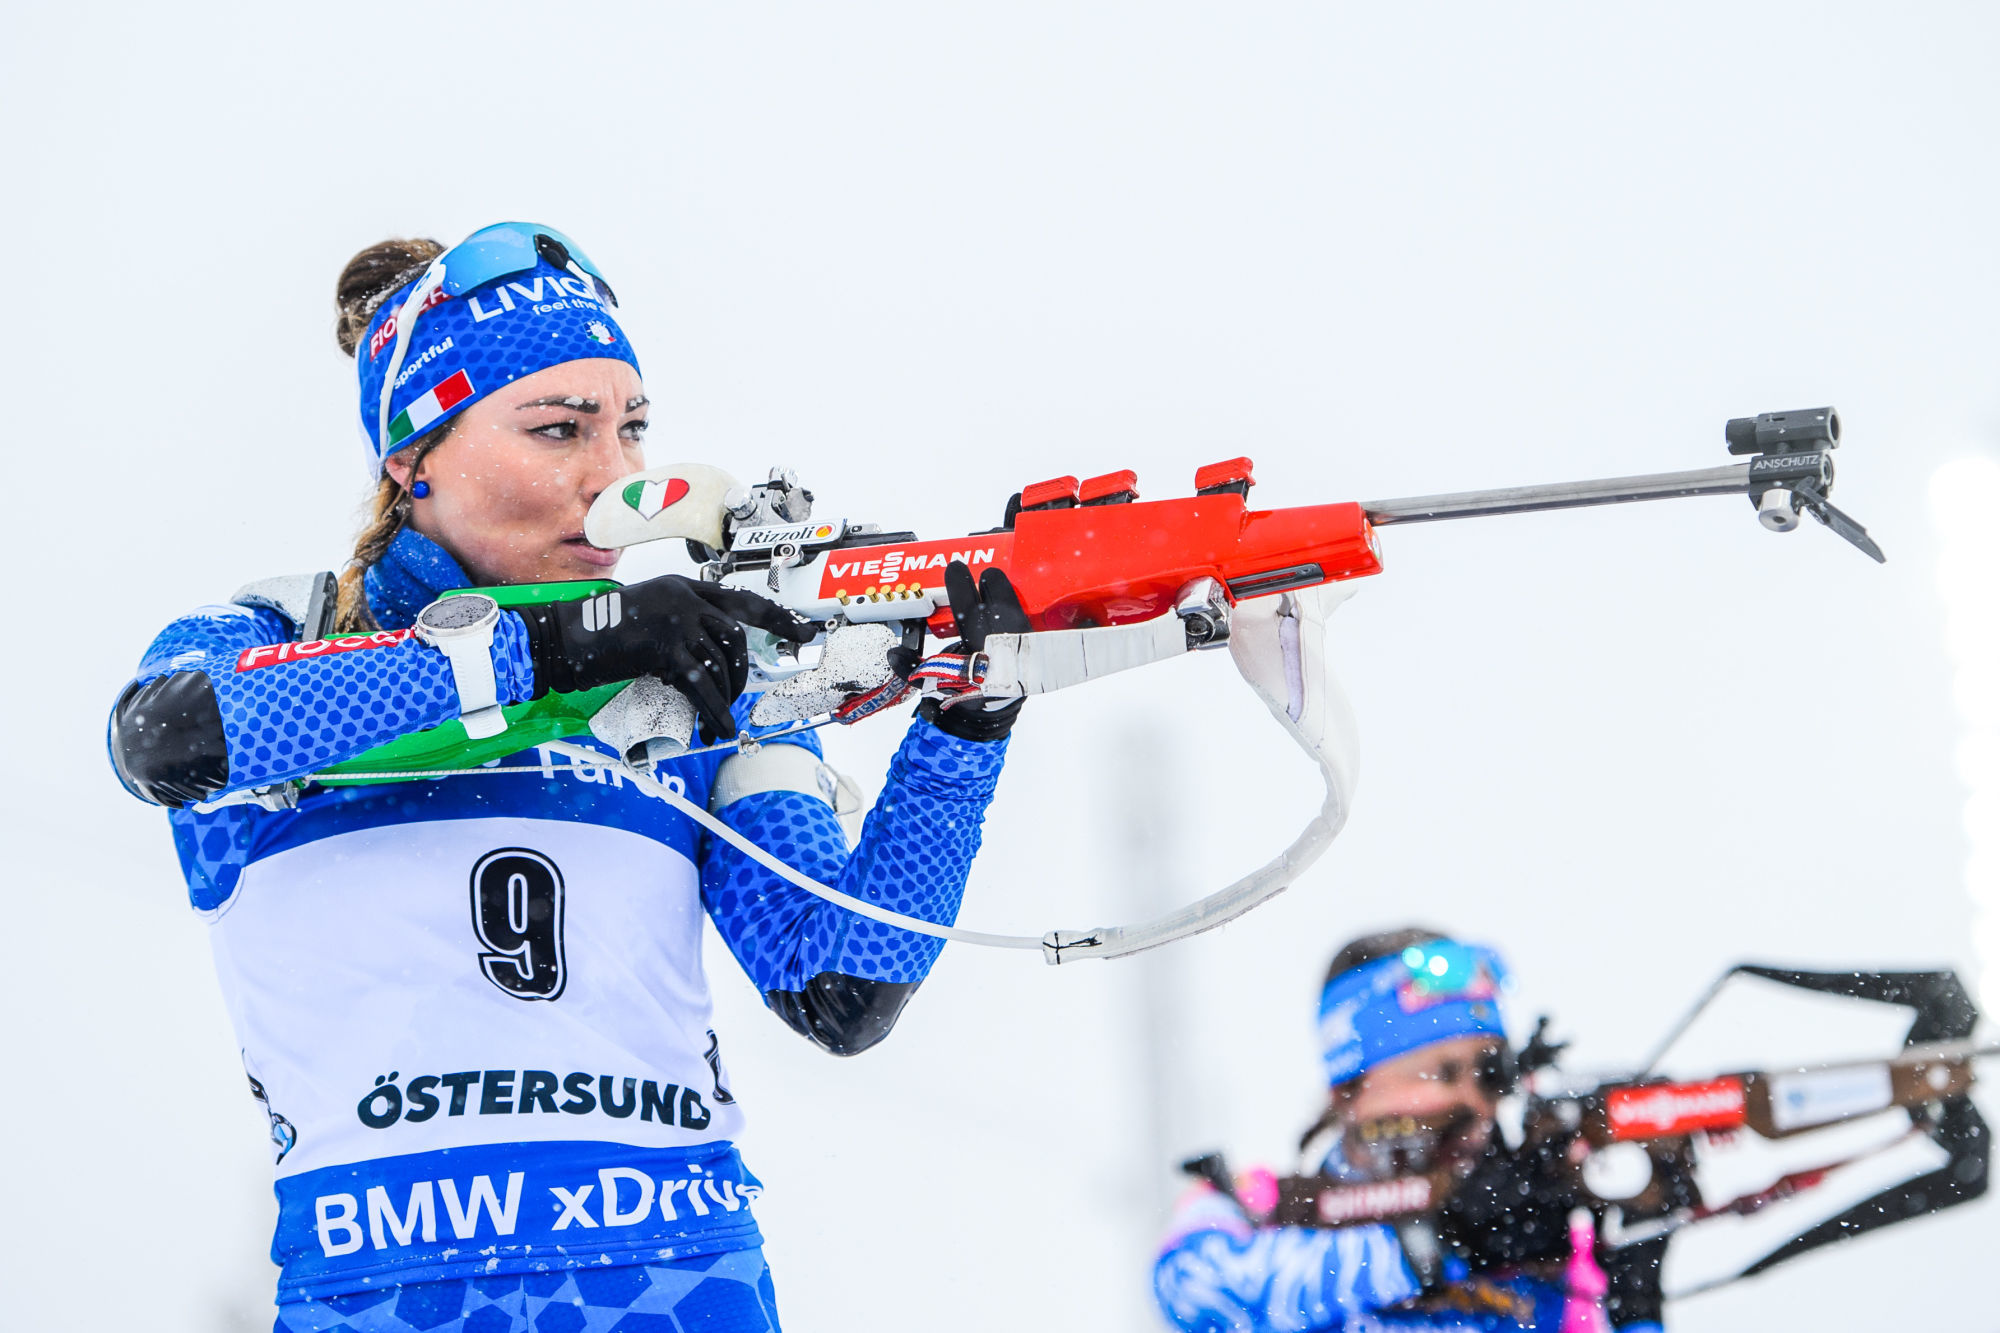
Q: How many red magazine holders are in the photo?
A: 3